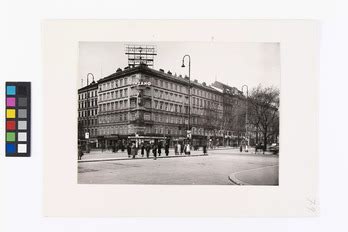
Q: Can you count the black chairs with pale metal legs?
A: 0